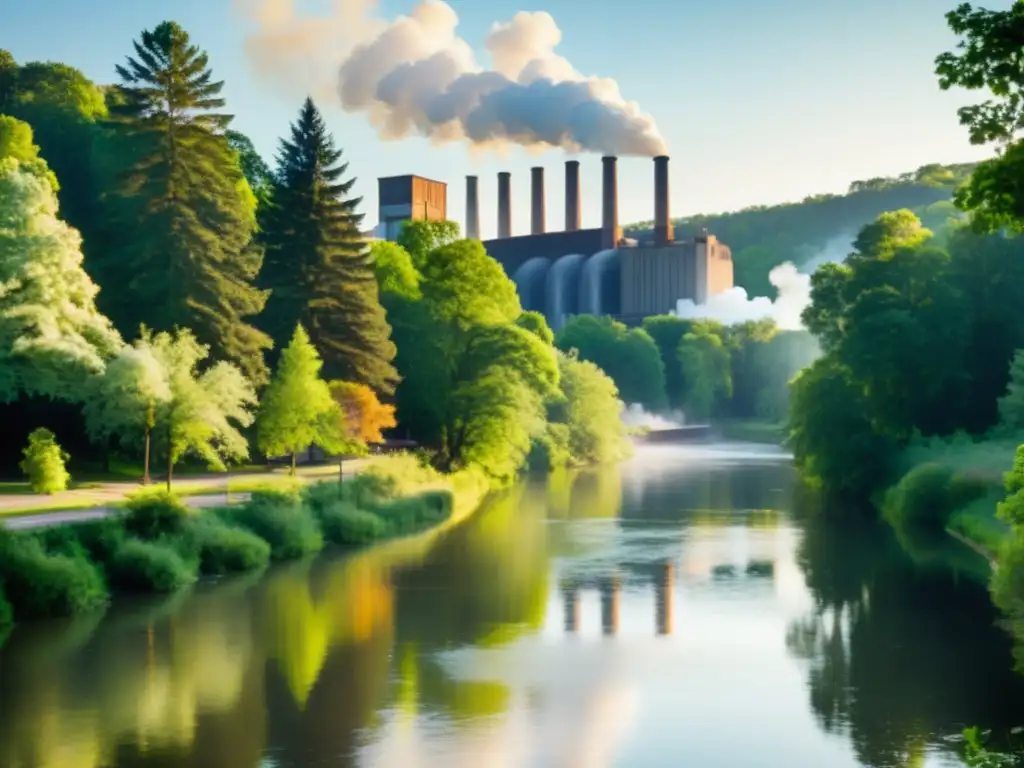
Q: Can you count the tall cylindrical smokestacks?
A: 6